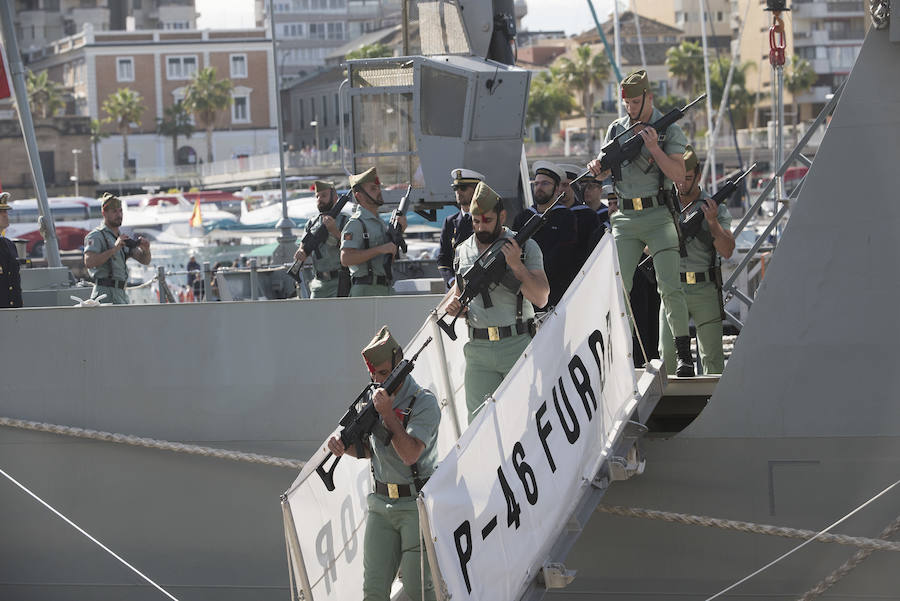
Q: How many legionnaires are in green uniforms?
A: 7